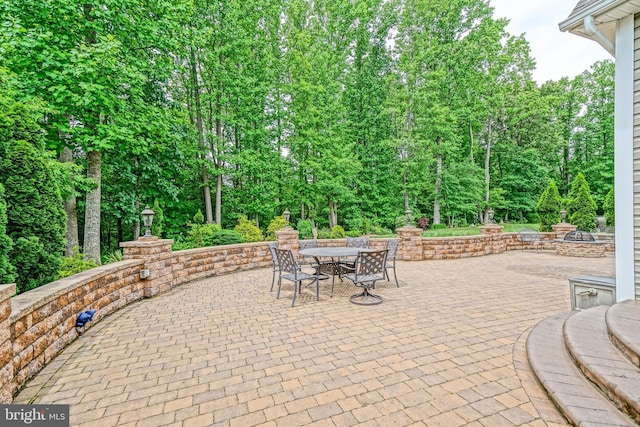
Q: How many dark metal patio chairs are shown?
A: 6